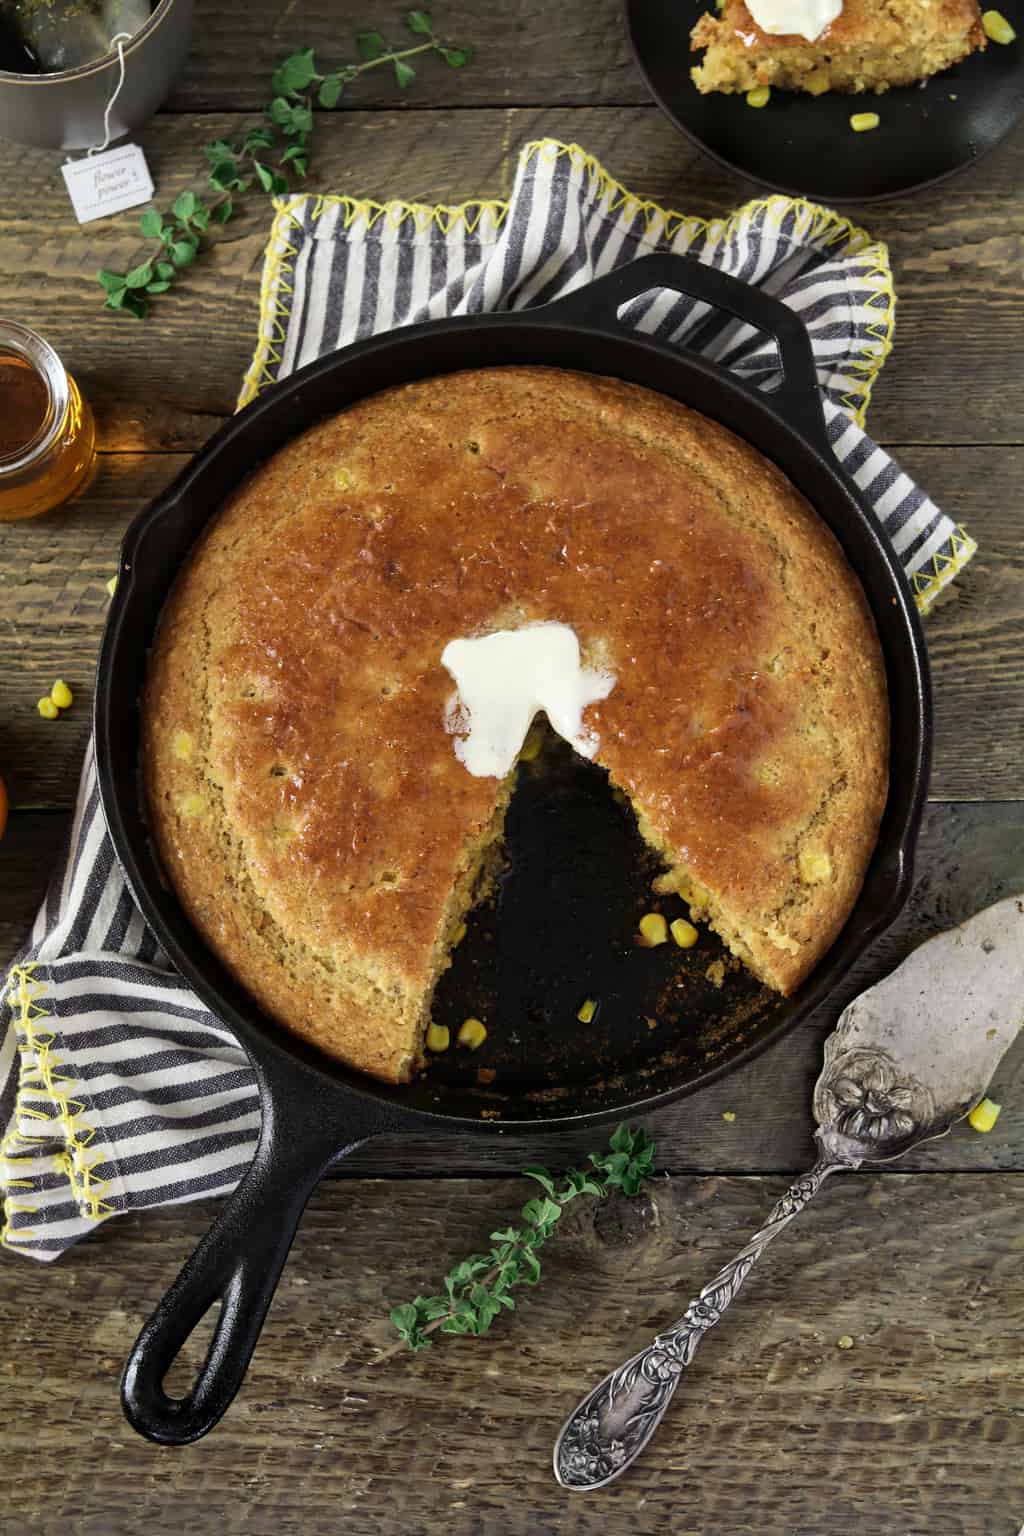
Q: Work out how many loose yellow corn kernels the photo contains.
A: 11